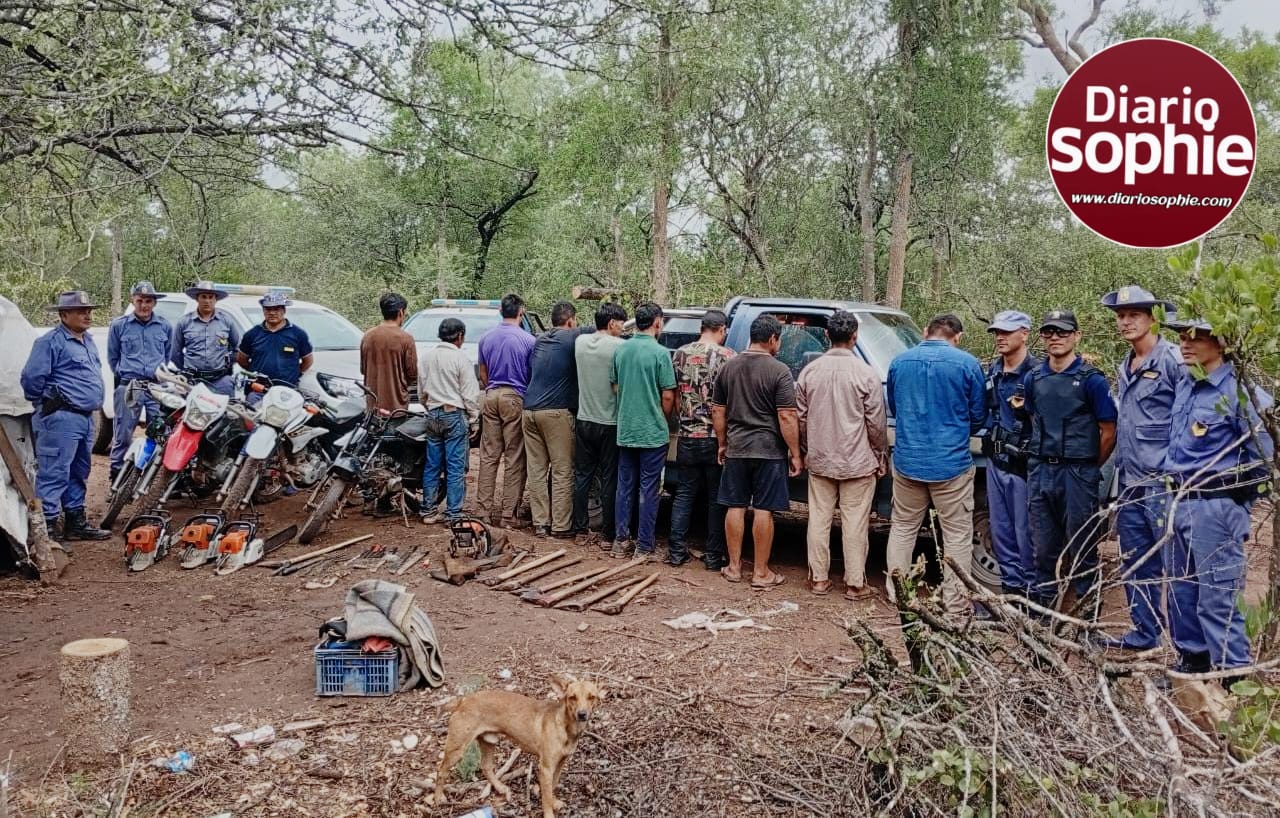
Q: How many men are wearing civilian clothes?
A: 10